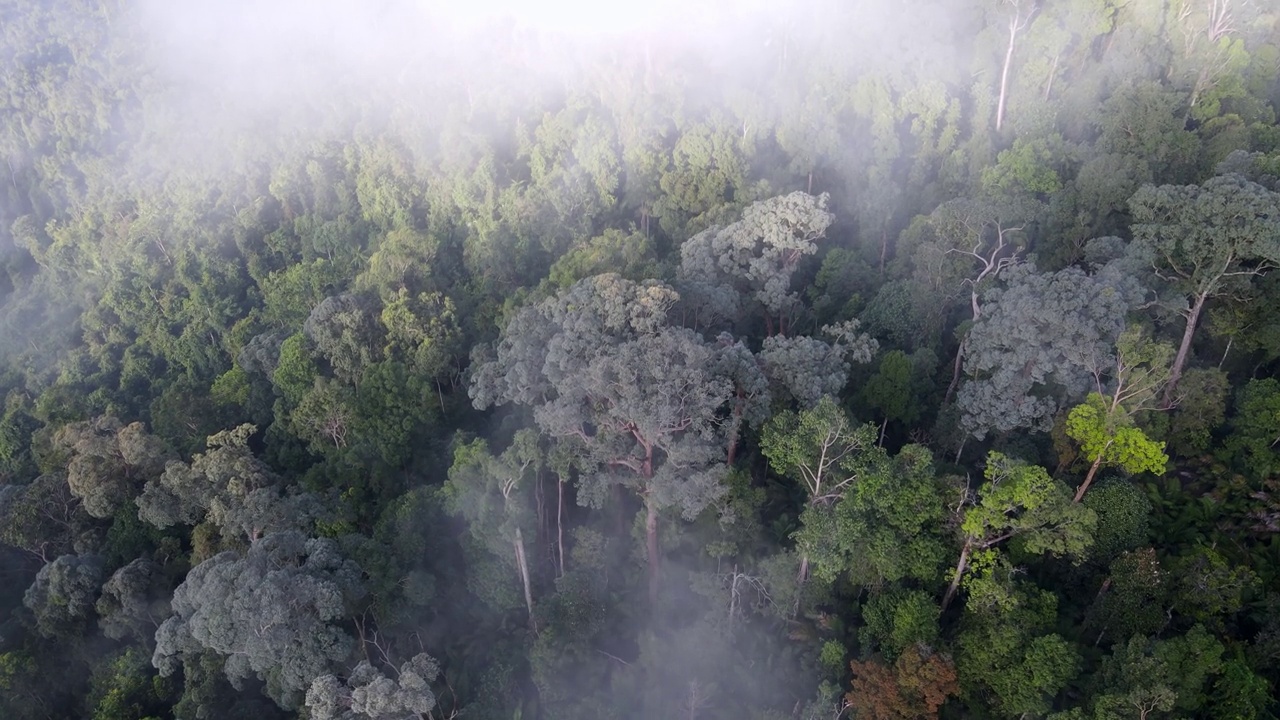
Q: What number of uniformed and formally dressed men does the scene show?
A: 0